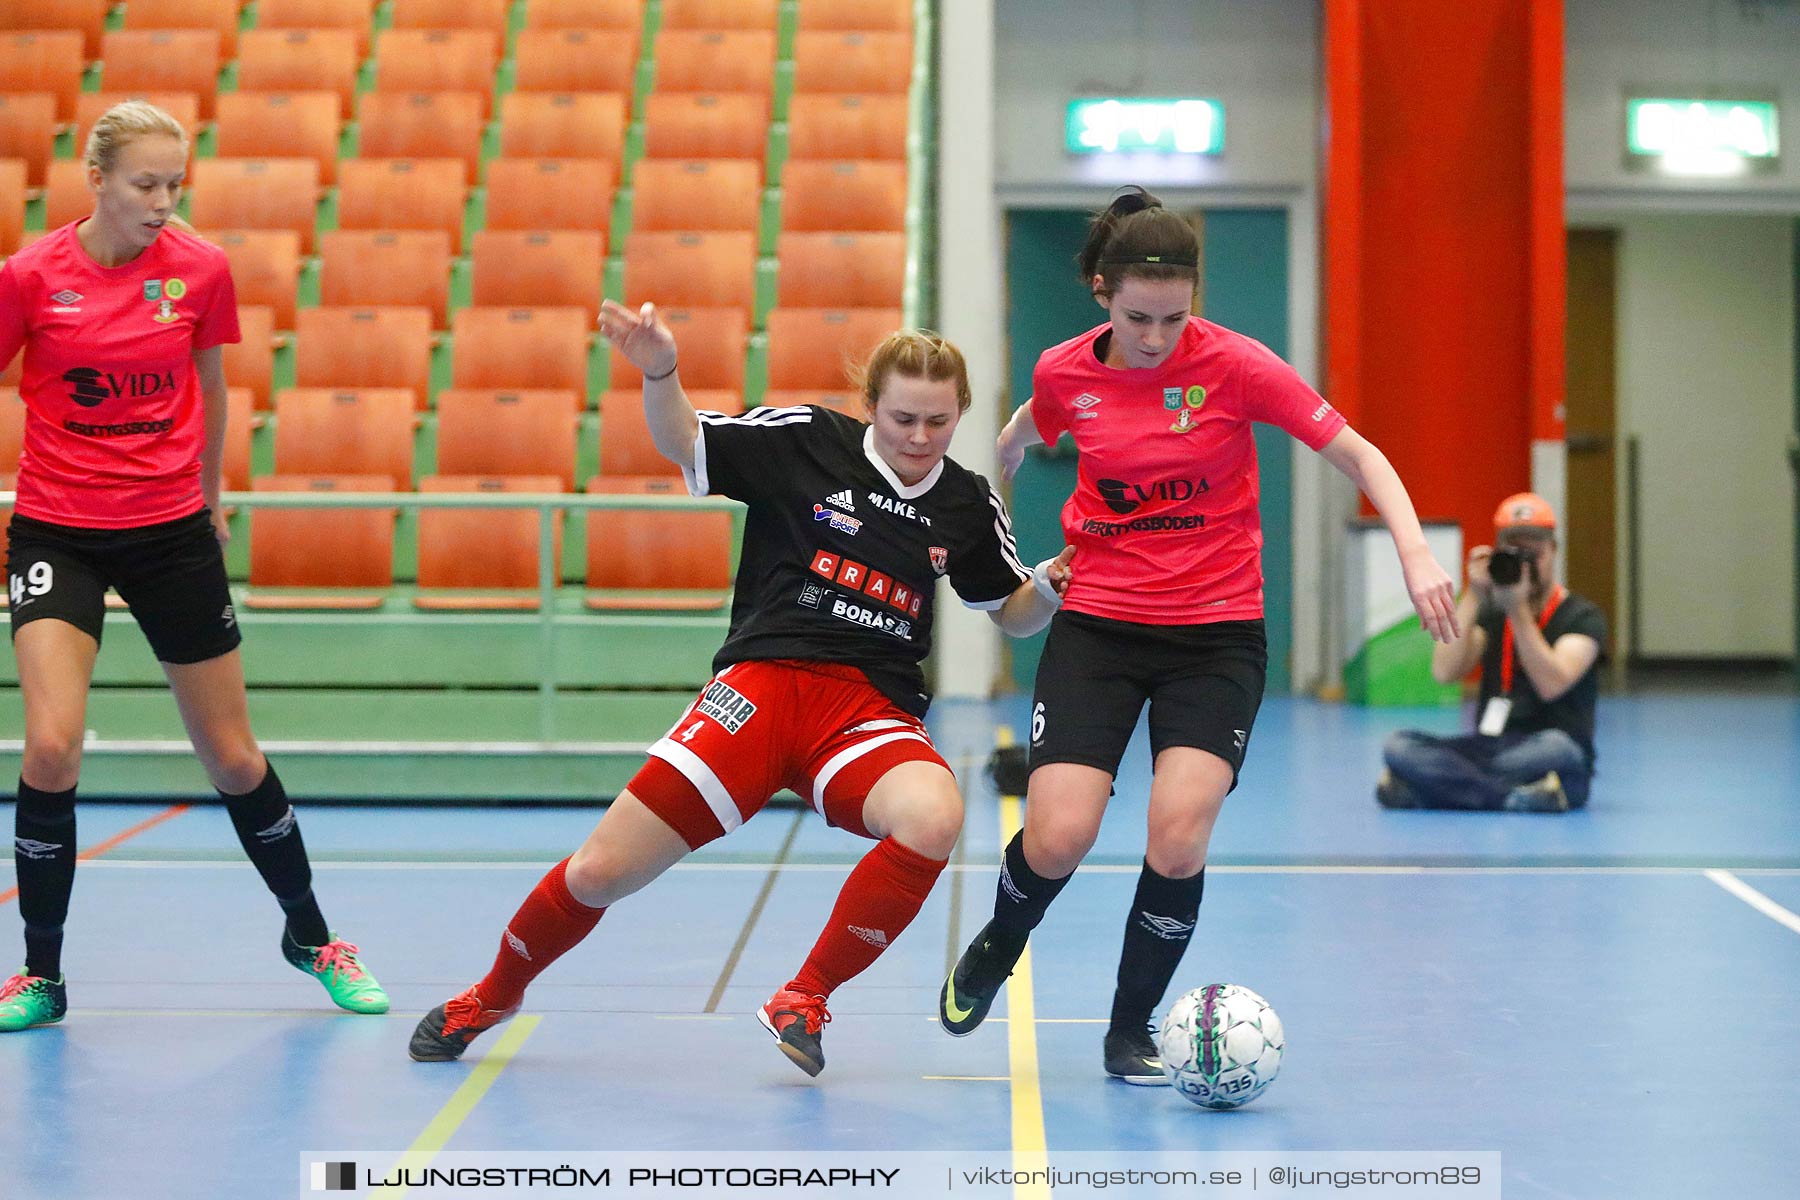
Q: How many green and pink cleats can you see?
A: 2